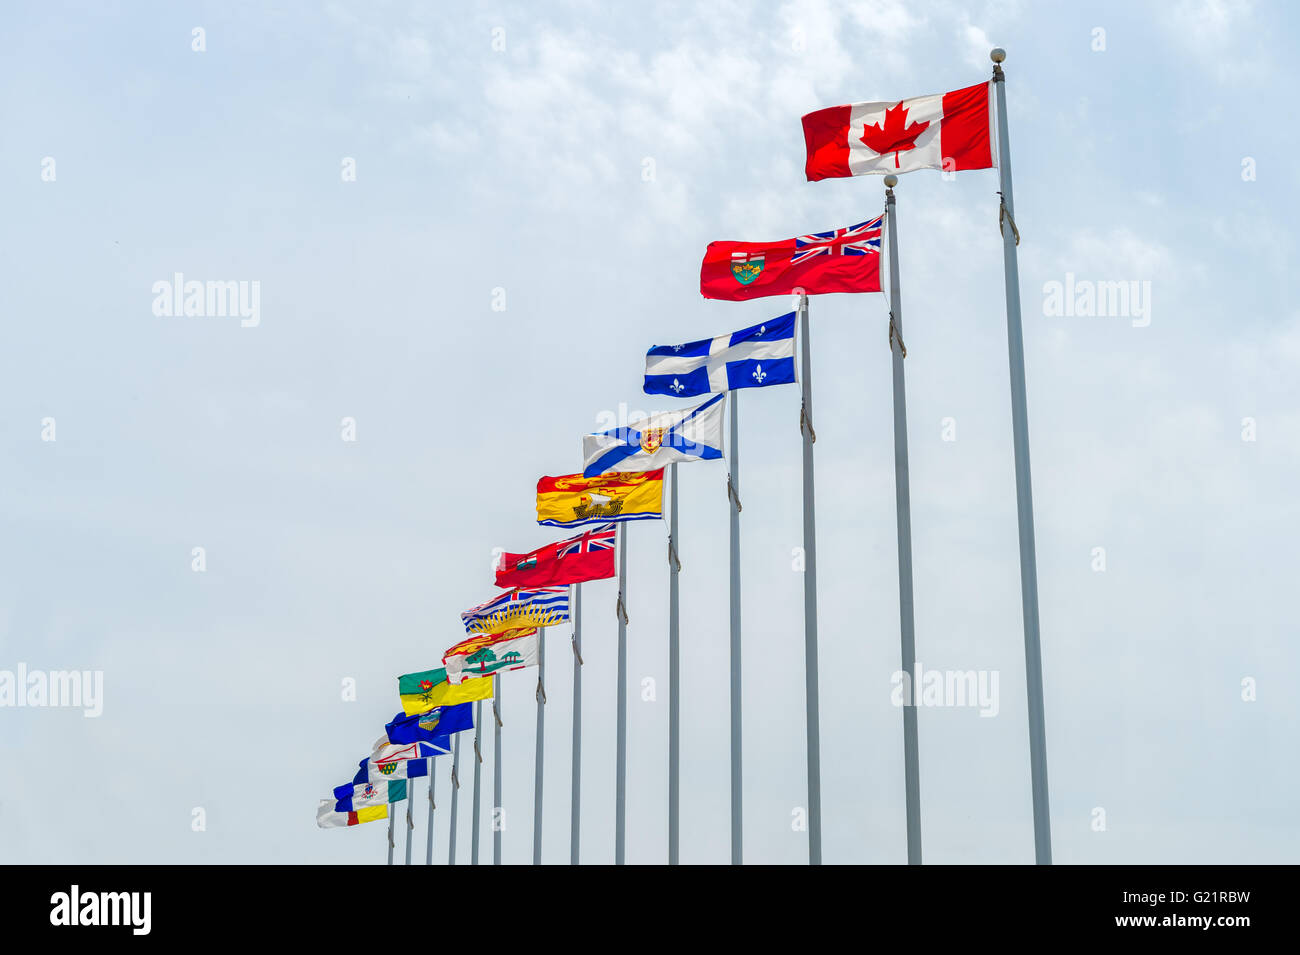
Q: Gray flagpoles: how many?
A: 14